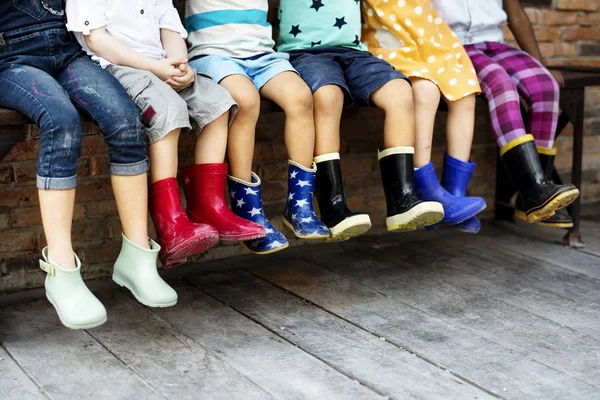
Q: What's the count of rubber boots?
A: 12